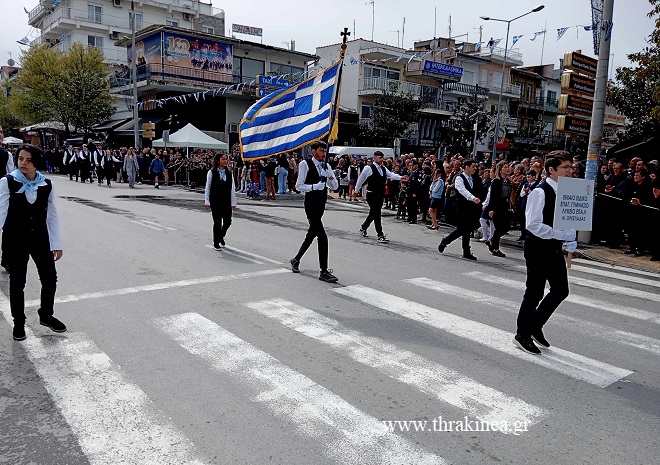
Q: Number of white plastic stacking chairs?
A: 0